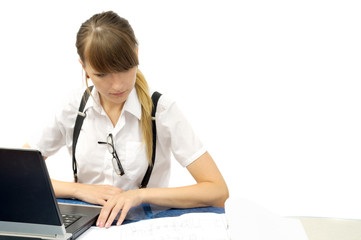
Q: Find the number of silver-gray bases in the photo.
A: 1